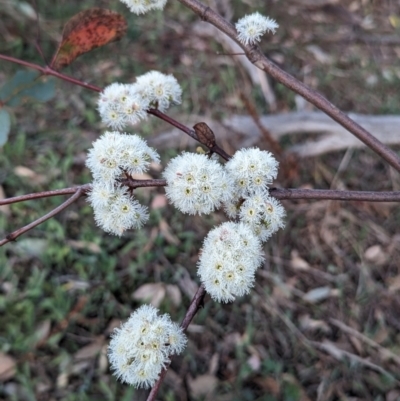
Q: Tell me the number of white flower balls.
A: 11